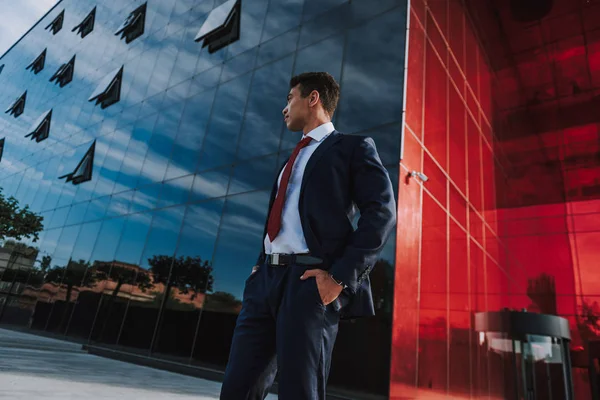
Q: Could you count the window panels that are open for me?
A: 12